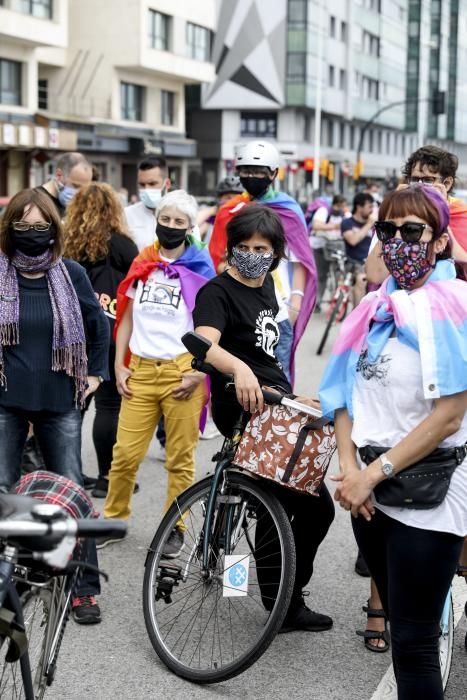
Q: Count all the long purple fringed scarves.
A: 1